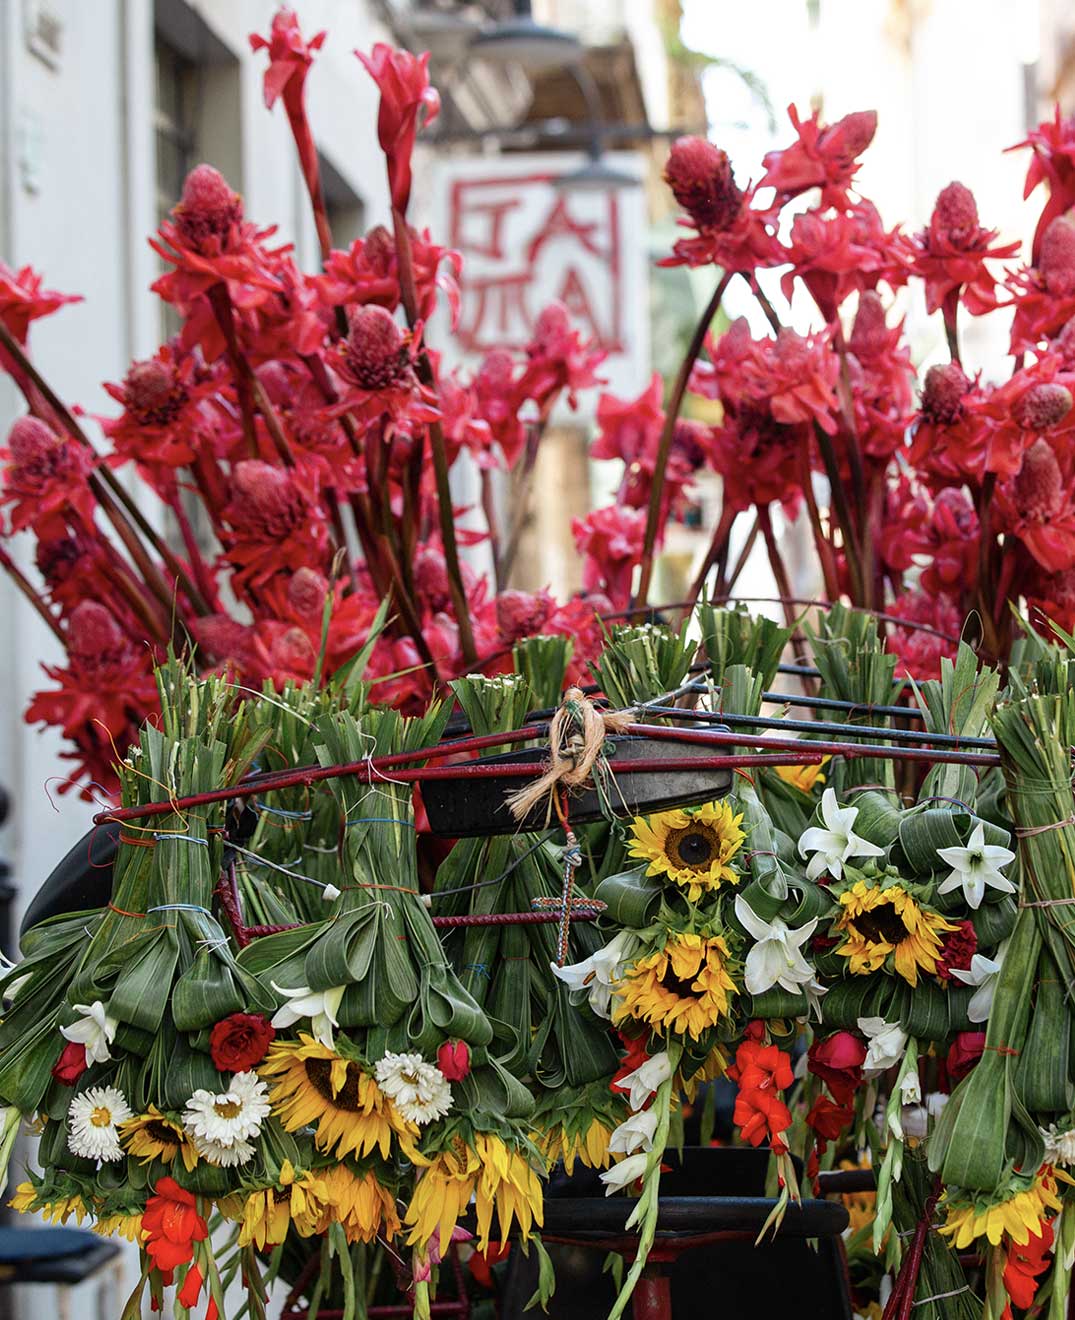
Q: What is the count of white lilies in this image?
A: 7